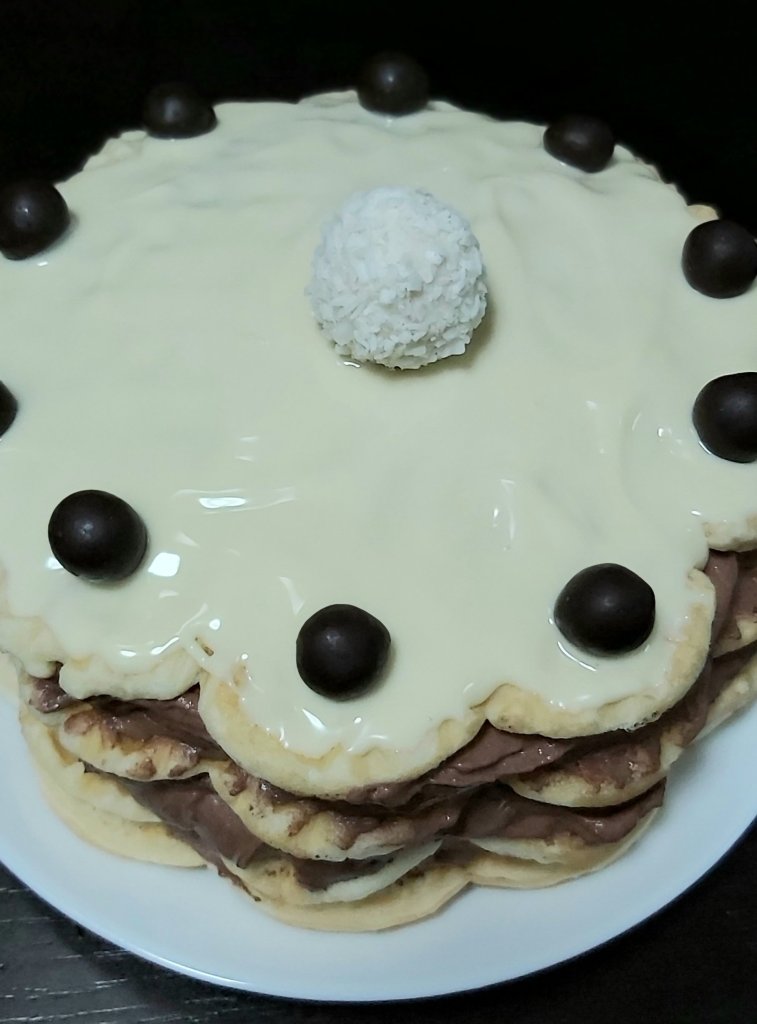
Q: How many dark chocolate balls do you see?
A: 10